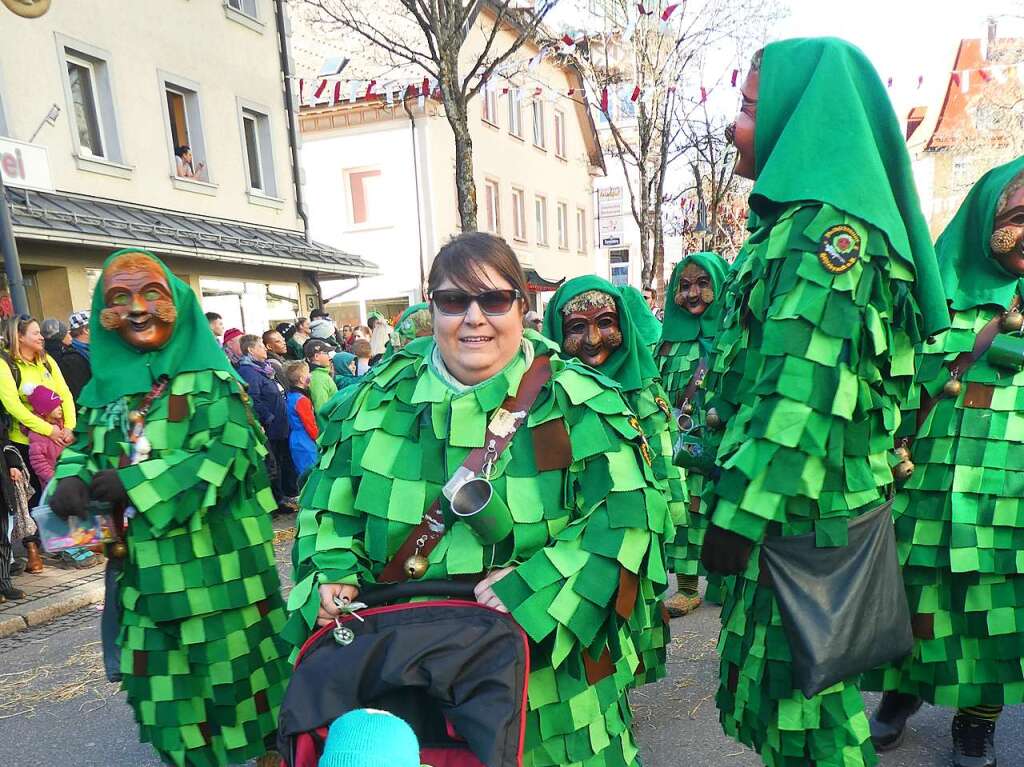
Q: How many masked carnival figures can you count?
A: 5